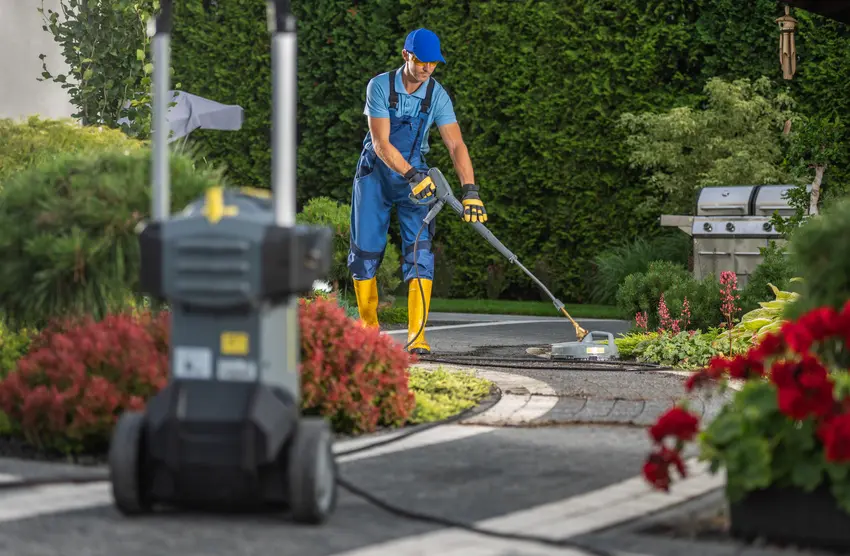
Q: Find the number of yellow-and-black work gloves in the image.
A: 2